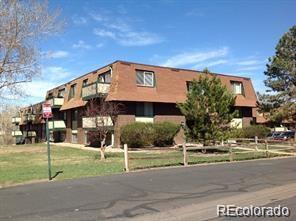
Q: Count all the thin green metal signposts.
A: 1